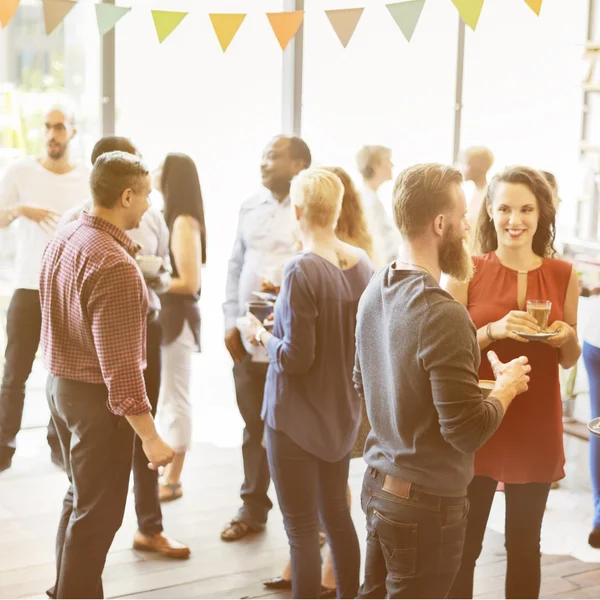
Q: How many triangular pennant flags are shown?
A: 10